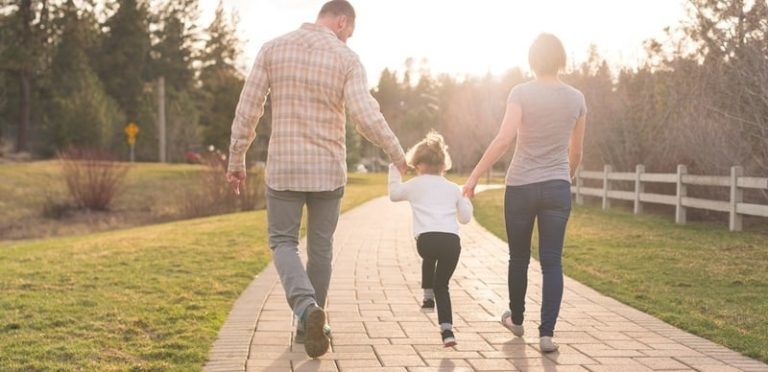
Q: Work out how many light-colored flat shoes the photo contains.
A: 2